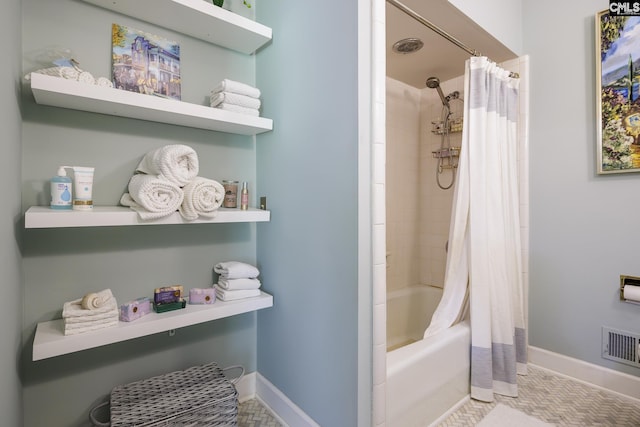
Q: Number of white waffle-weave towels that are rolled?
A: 3